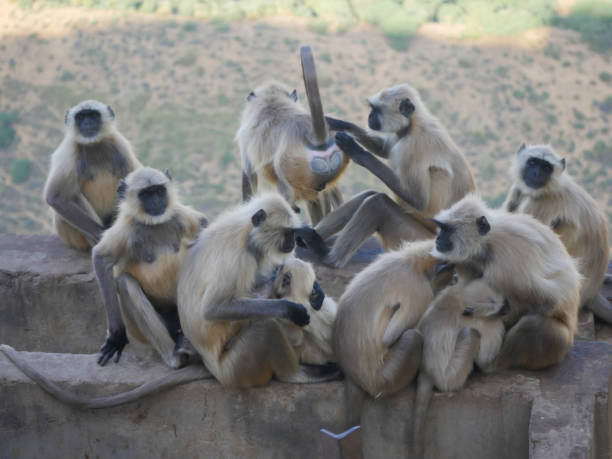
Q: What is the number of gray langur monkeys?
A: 10